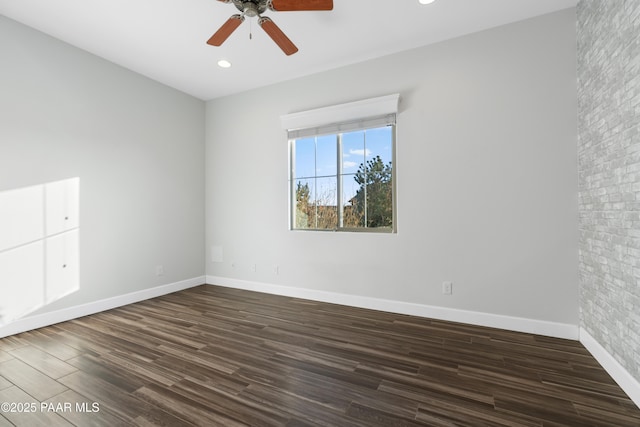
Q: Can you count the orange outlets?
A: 0